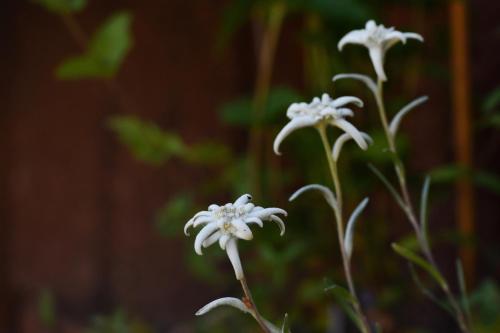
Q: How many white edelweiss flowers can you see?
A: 3